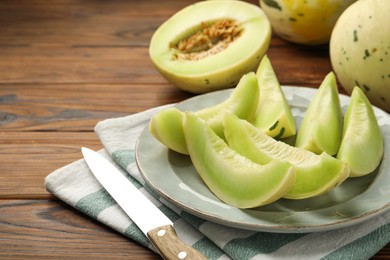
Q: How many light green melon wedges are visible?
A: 6